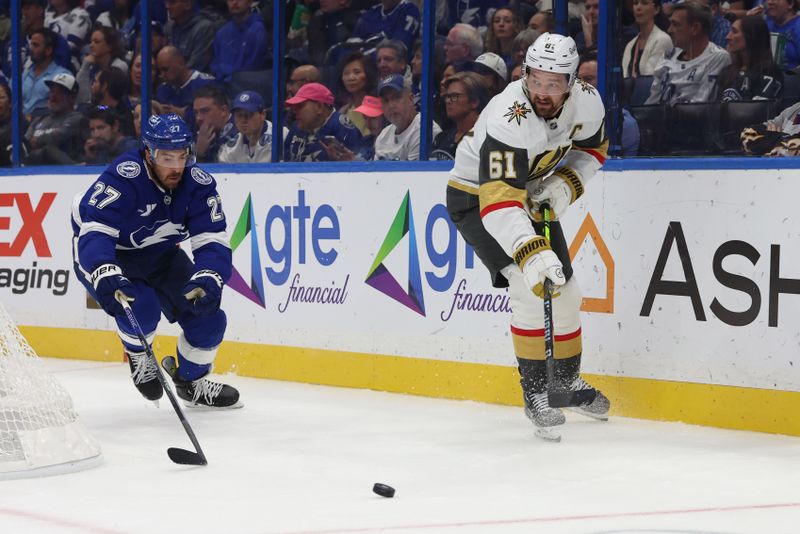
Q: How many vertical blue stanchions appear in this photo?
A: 6